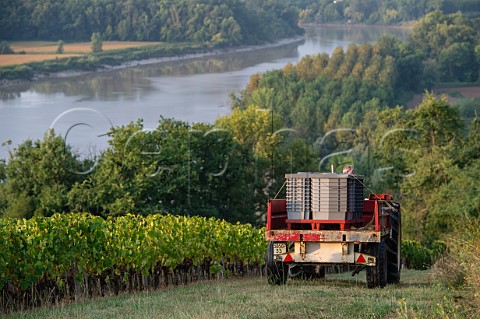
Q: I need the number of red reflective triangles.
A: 2